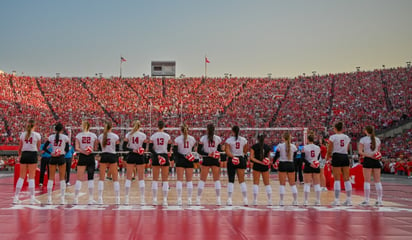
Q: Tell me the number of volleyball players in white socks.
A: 14